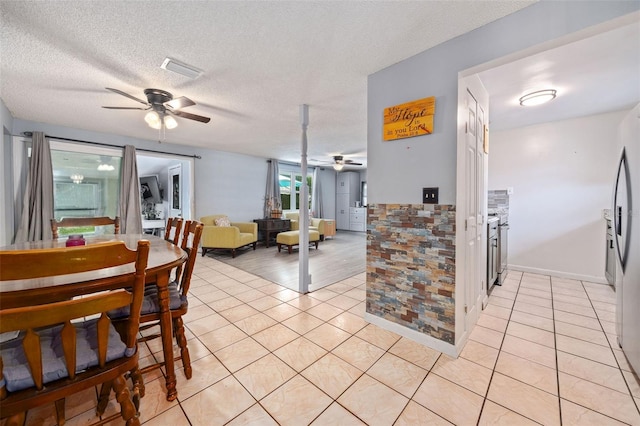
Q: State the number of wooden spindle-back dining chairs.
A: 4